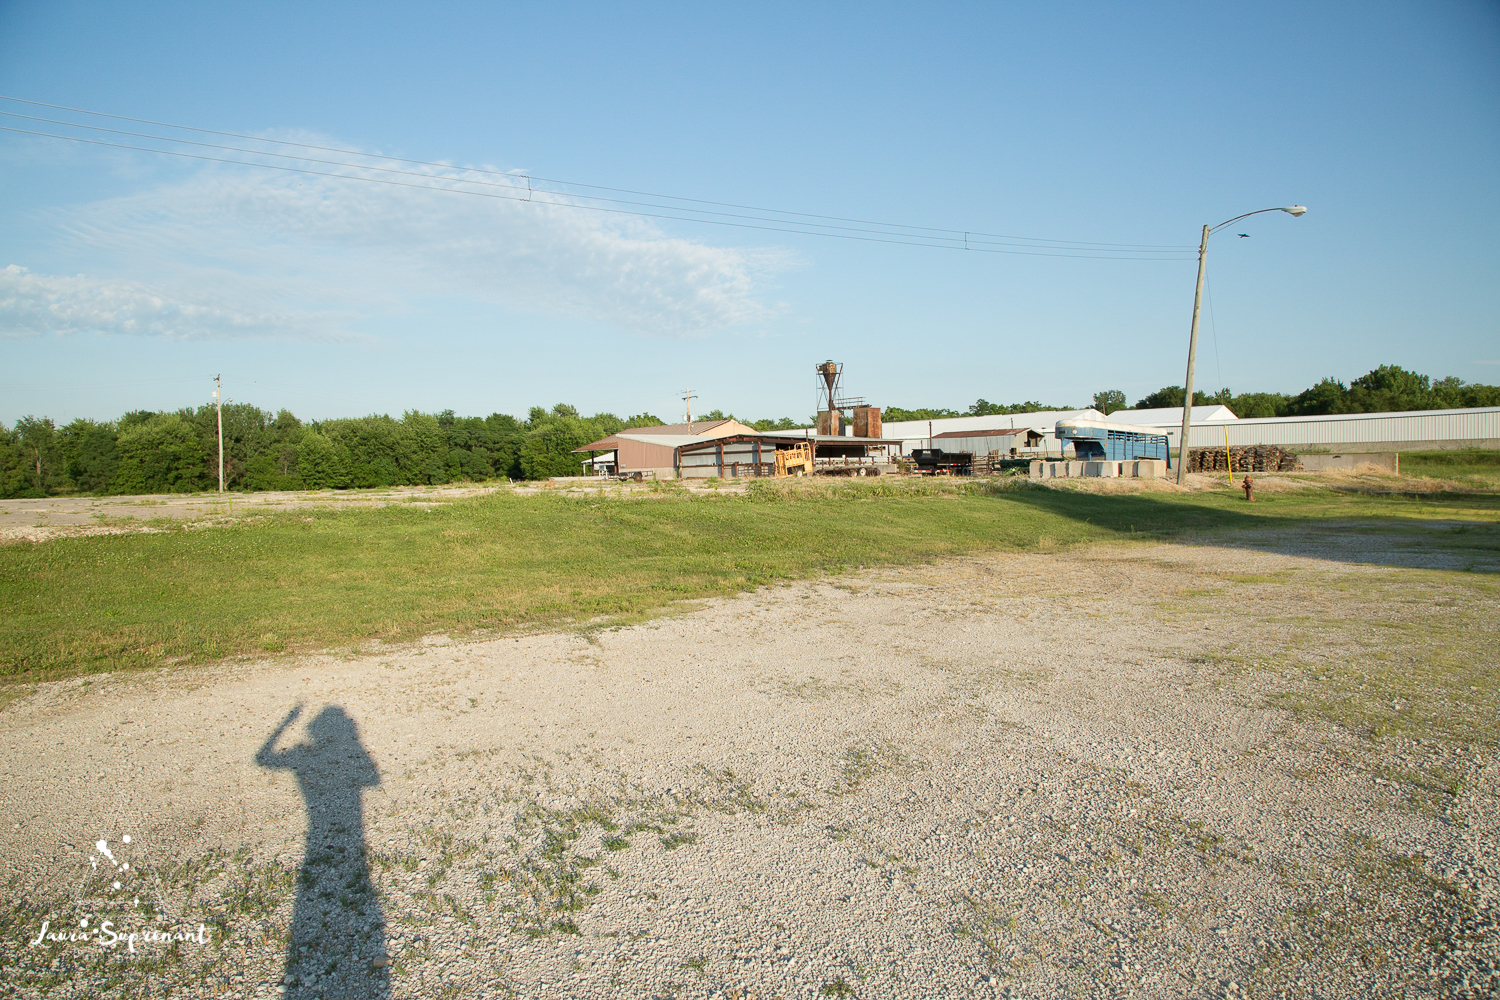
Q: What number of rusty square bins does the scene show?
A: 2